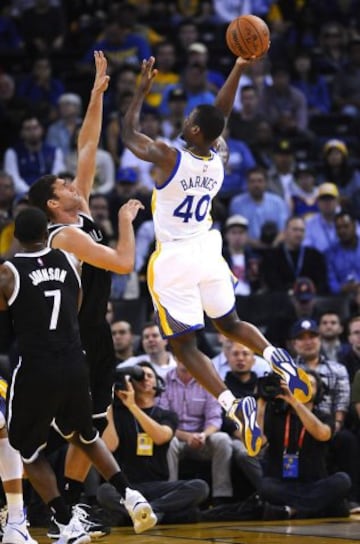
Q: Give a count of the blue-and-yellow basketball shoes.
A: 2